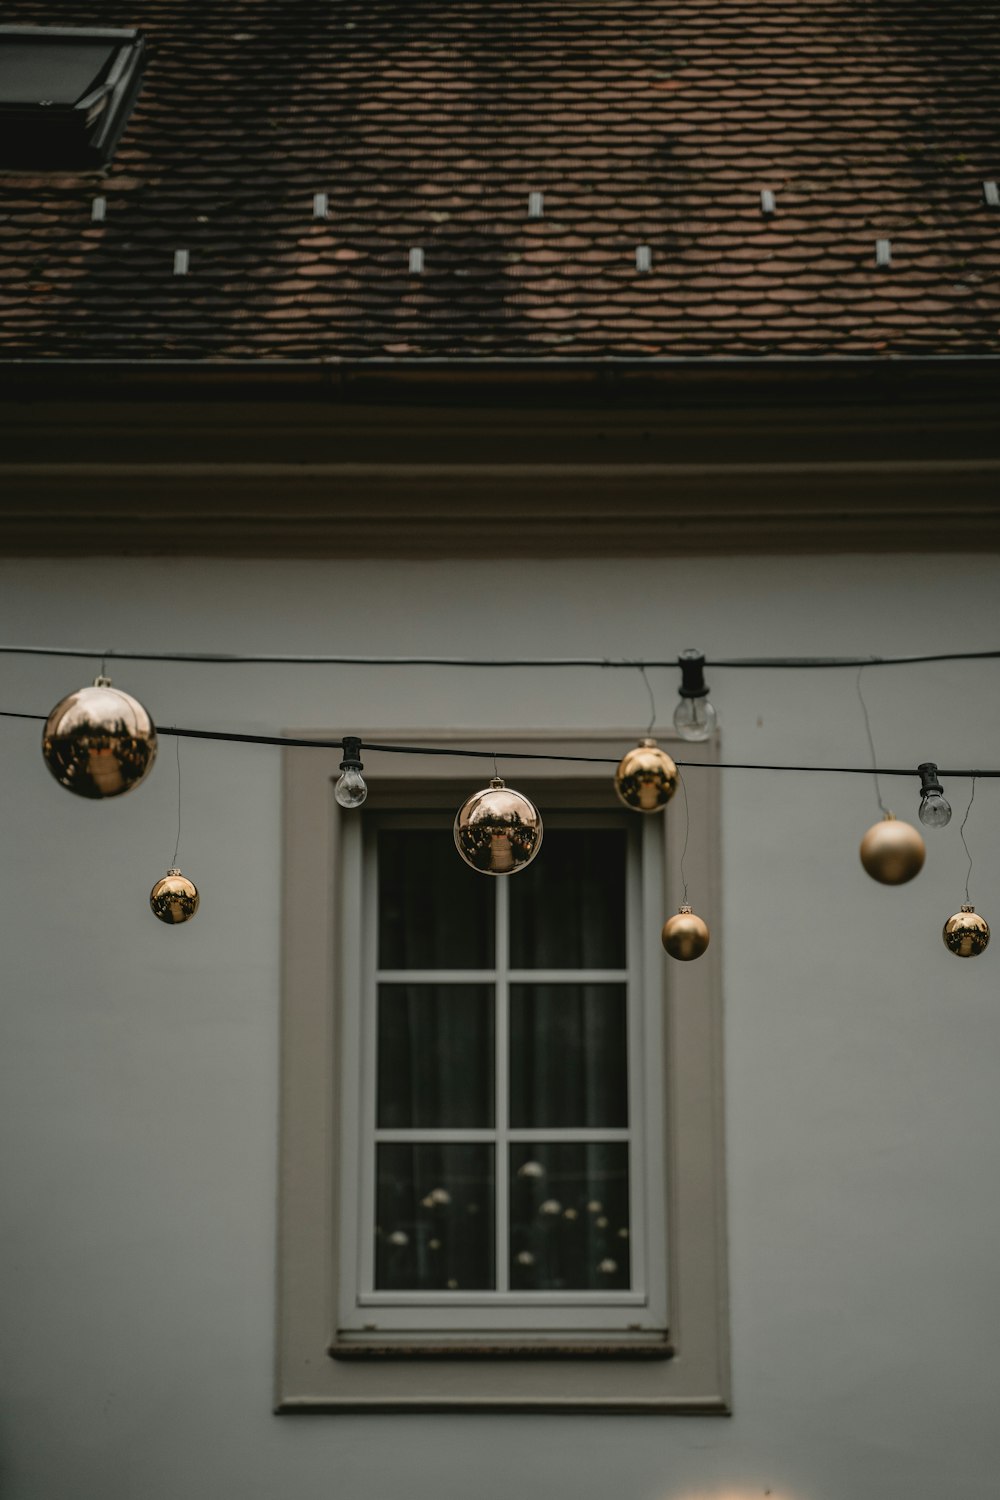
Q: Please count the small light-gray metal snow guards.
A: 9